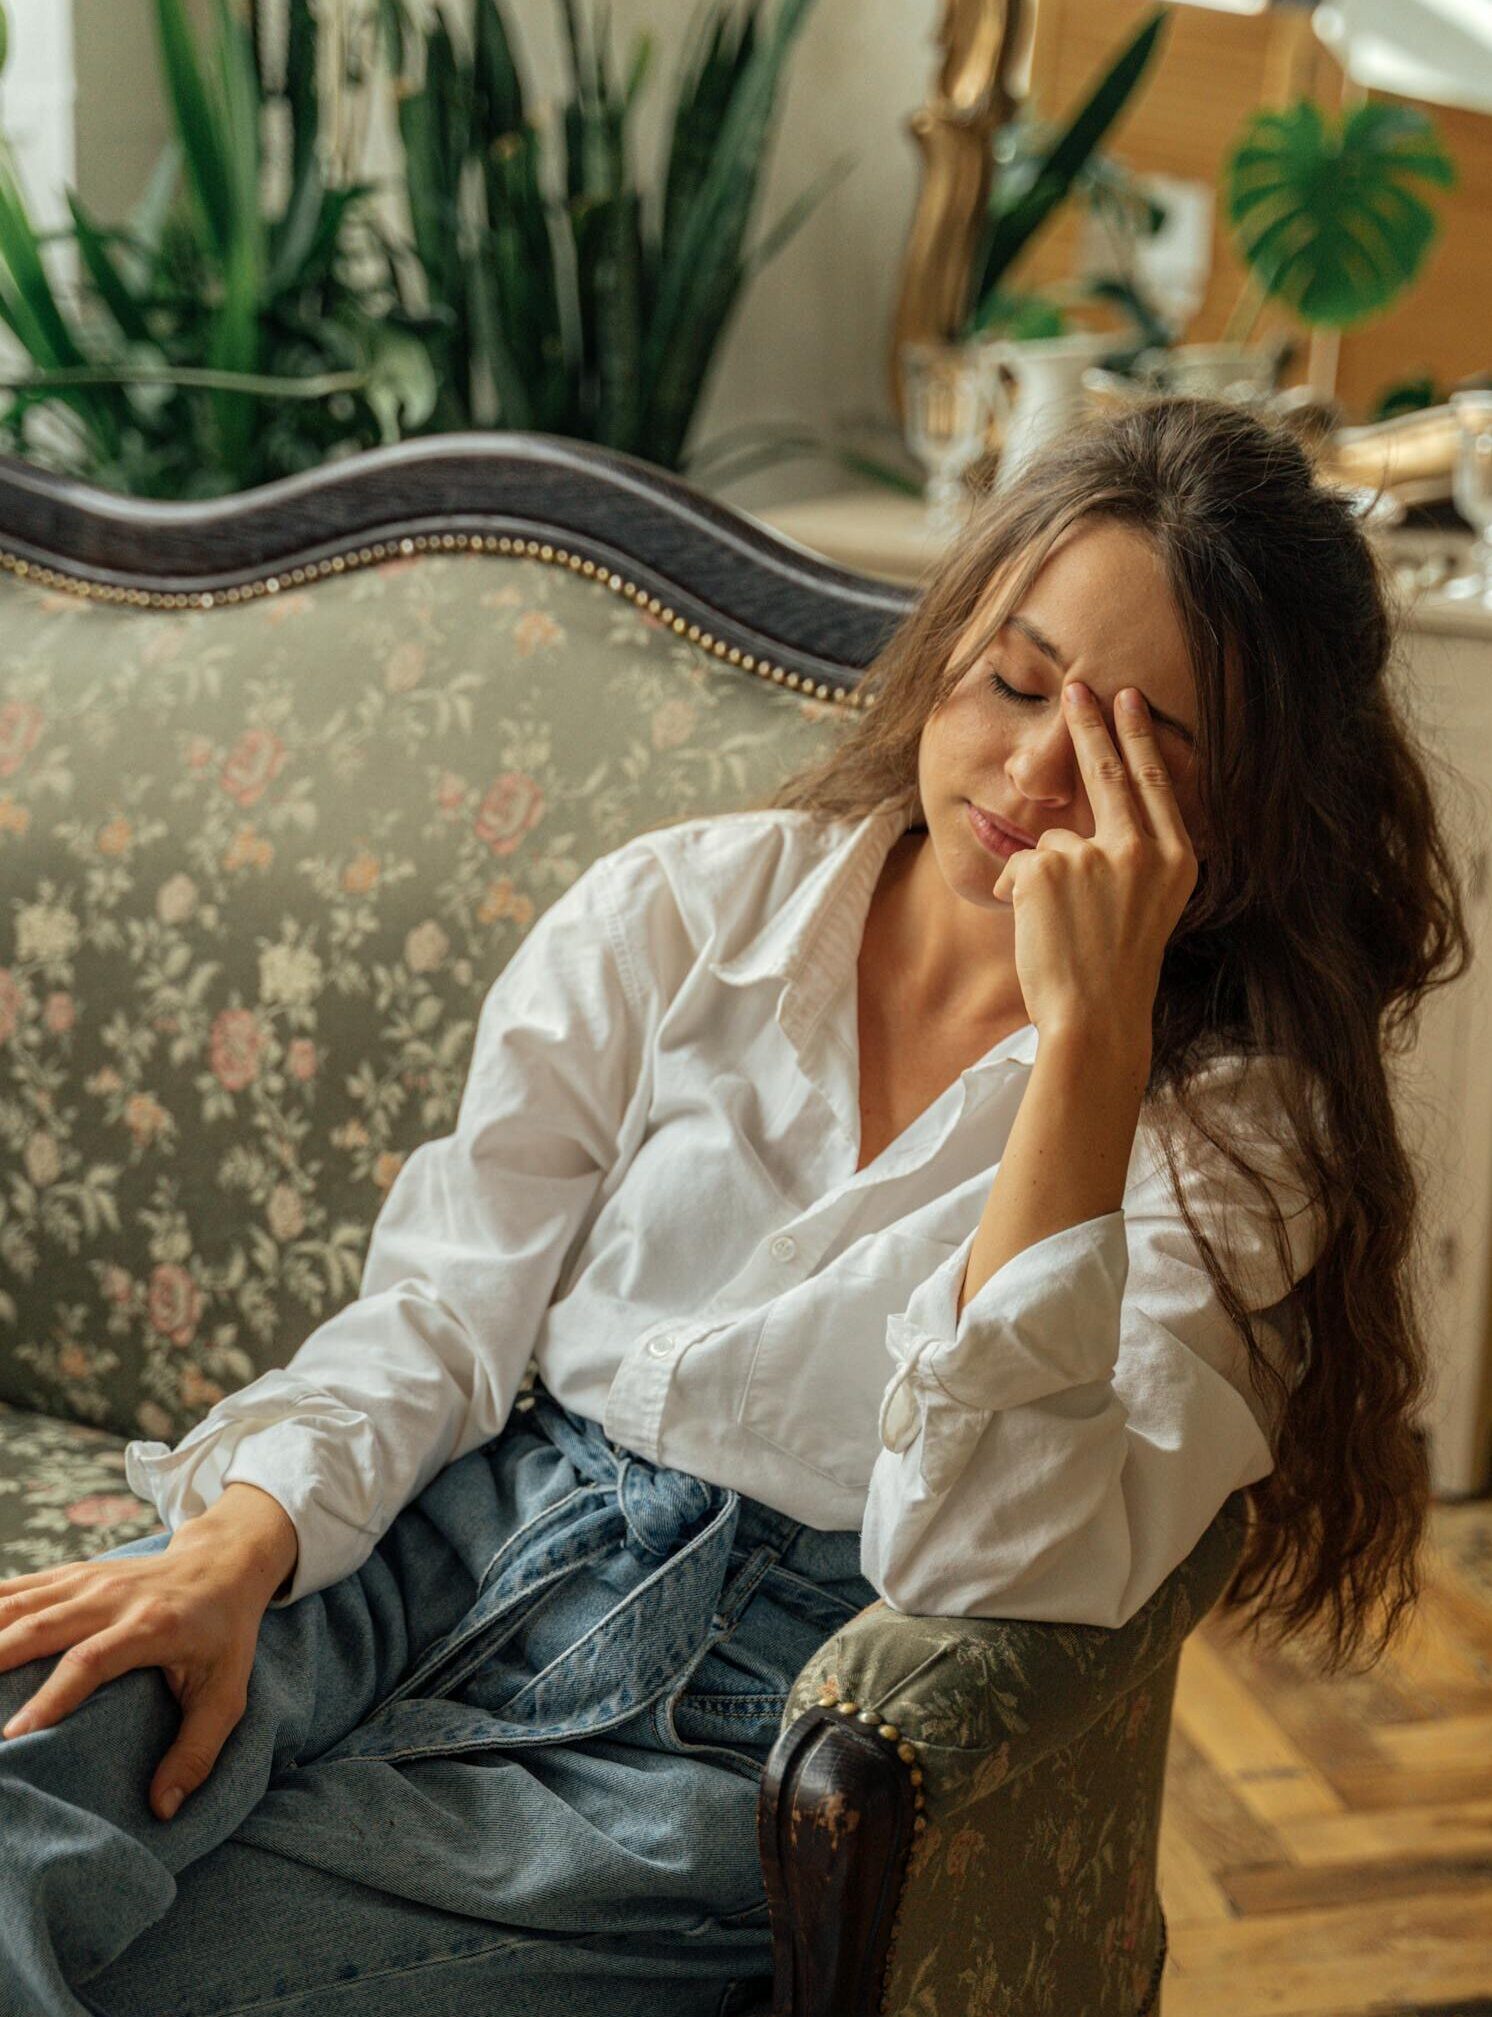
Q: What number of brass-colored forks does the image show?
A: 0